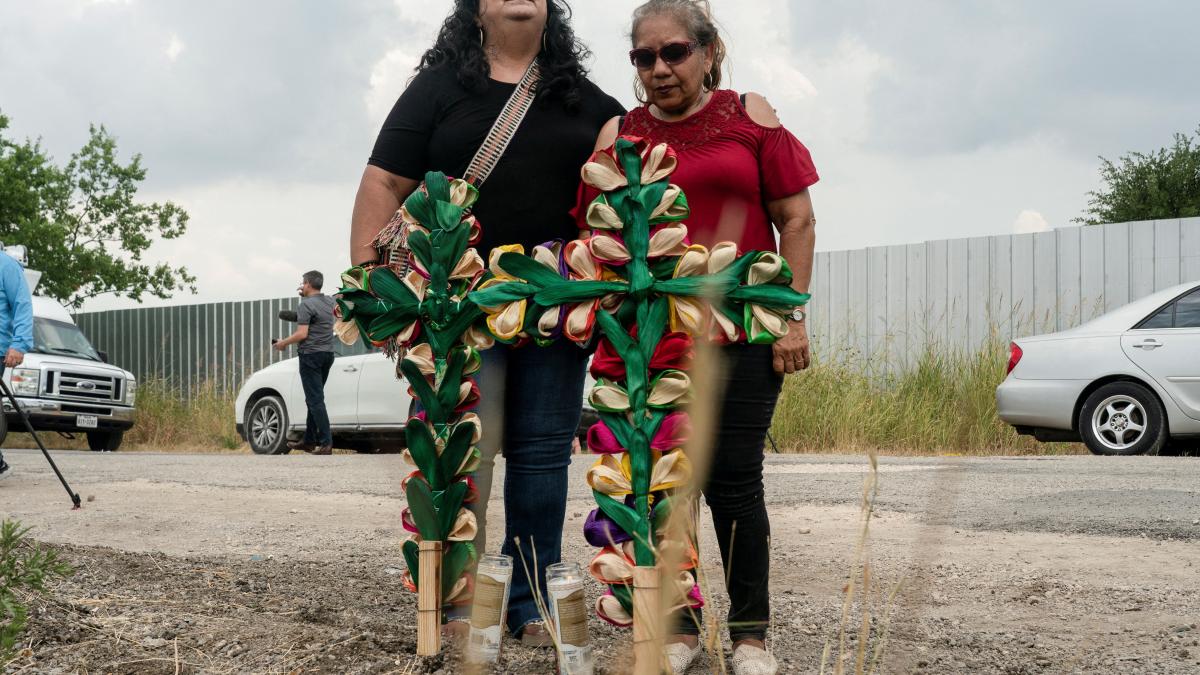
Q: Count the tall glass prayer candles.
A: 2